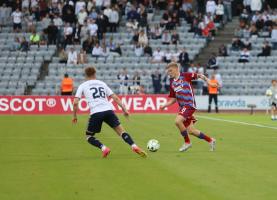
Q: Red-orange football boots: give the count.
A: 2